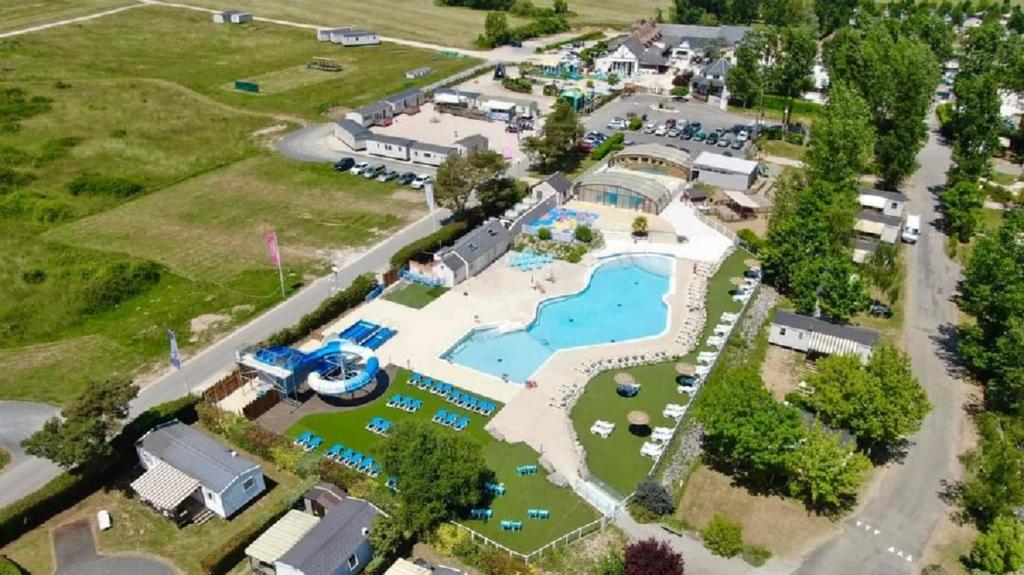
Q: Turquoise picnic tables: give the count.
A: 5